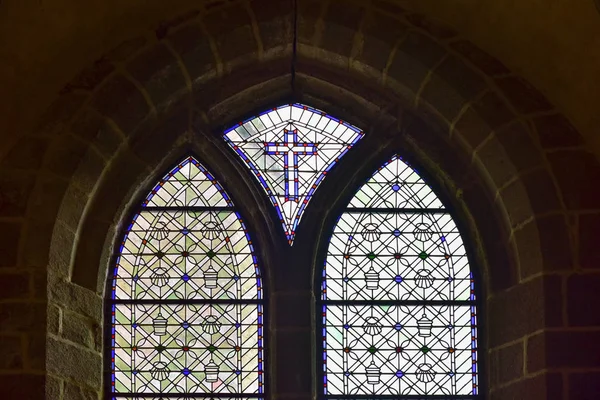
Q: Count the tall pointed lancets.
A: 2